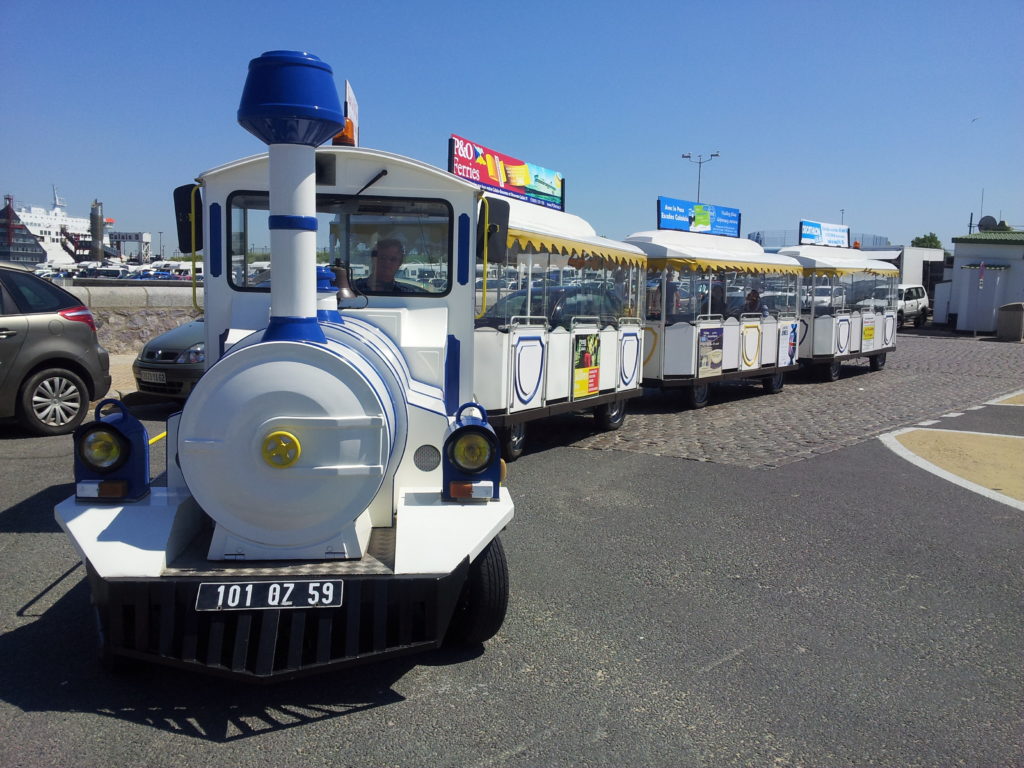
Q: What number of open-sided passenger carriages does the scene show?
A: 3